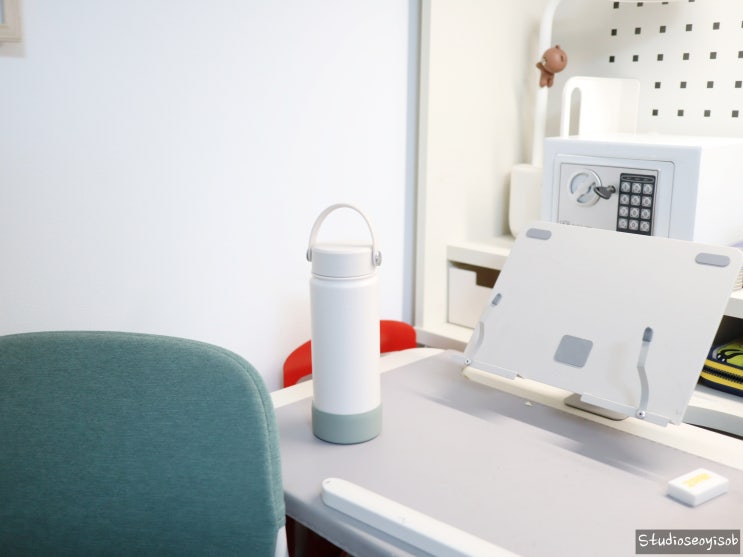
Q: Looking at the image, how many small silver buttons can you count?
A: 12